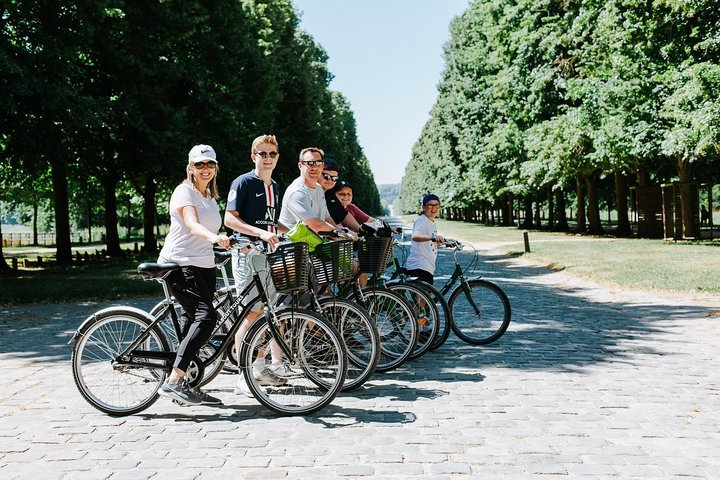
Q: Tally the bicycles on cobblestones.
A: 6